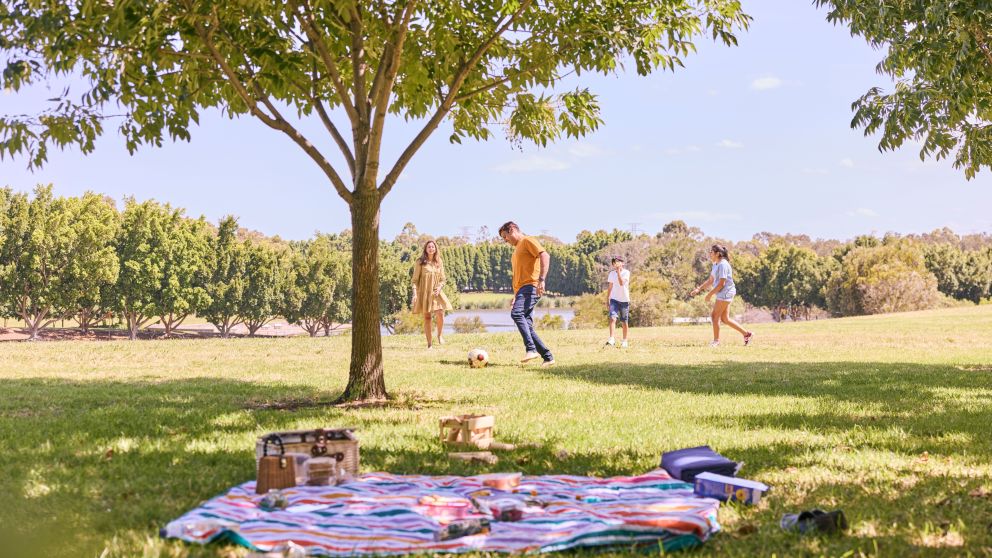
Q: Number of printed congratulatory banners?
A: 0